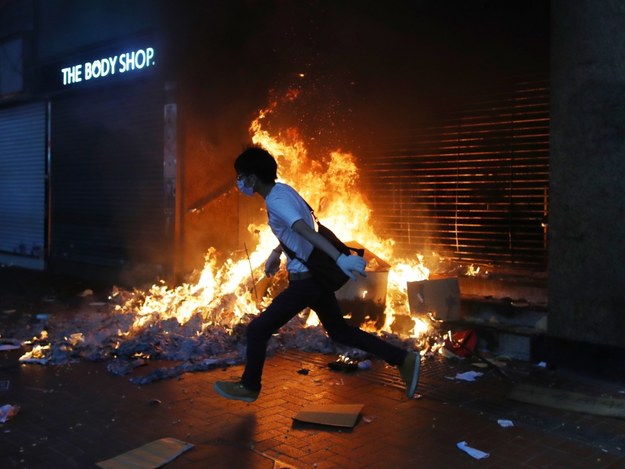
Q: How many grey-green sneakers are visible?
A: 2